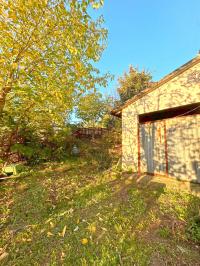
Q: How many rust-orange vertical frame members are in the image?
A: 2